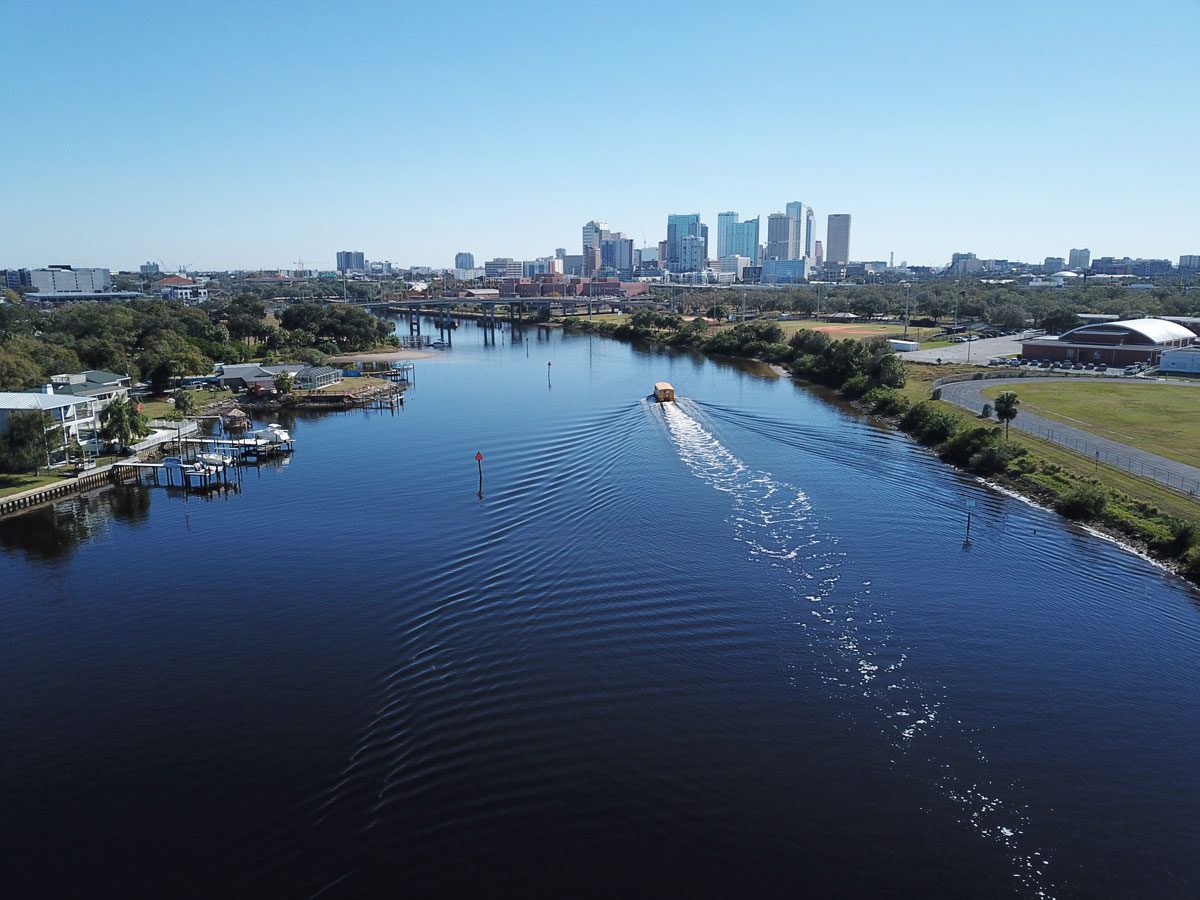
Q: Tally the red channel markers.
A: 2